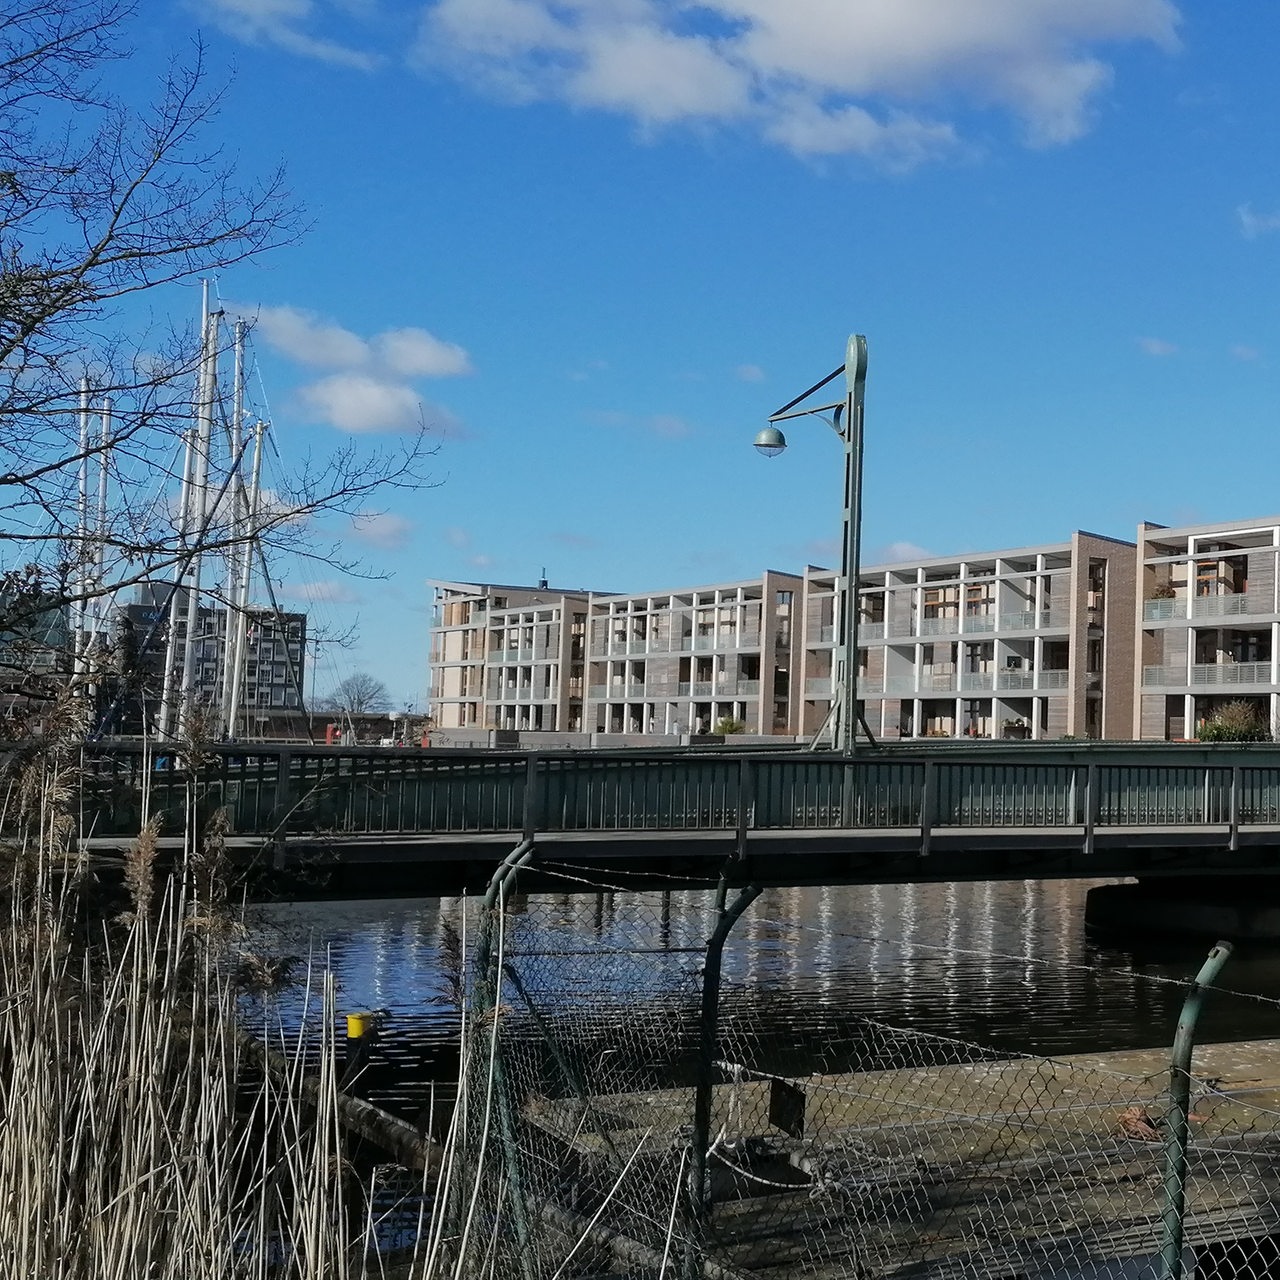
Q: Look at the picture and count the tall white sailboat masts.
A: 7